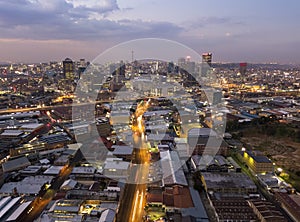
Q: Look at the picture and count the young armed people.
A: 0